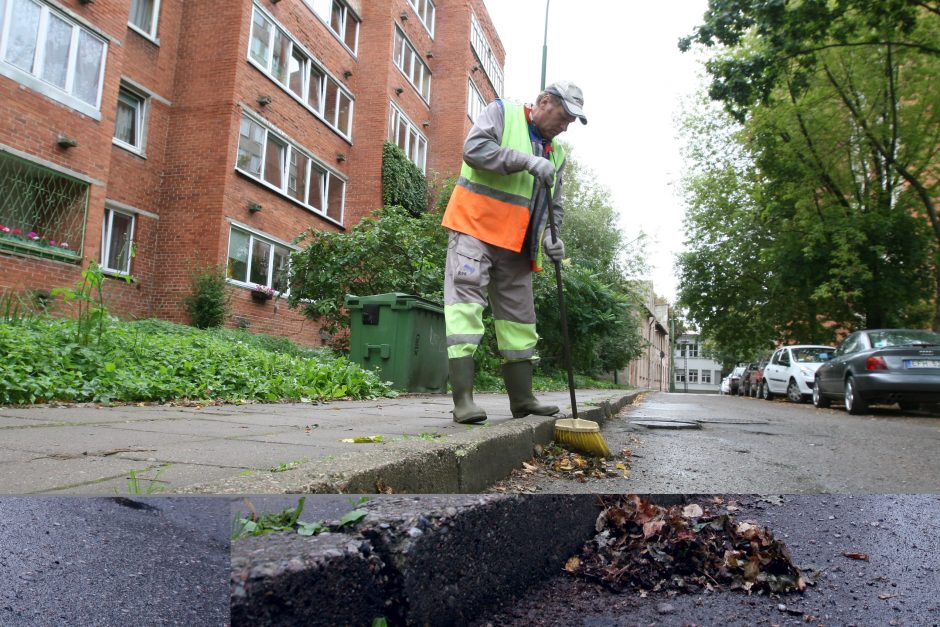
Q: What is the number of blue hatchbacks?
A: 0